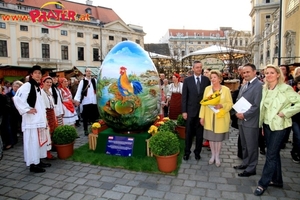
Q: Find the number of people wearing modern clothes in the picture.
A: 4